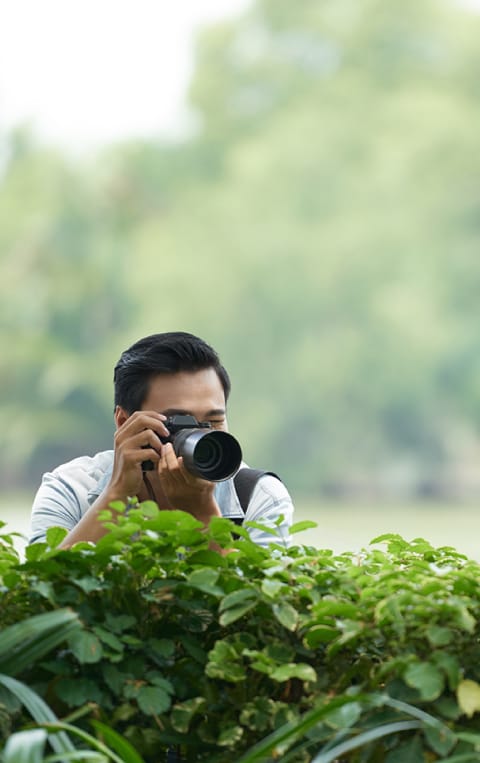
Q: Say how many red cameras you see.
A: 0